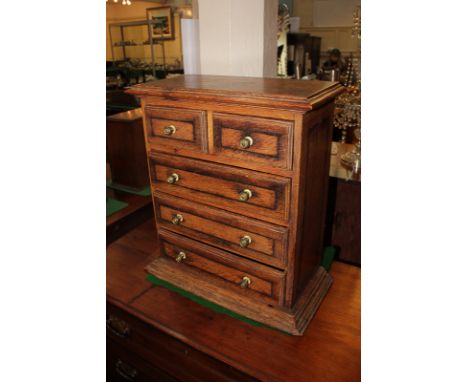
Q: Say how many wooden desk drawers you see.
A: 5